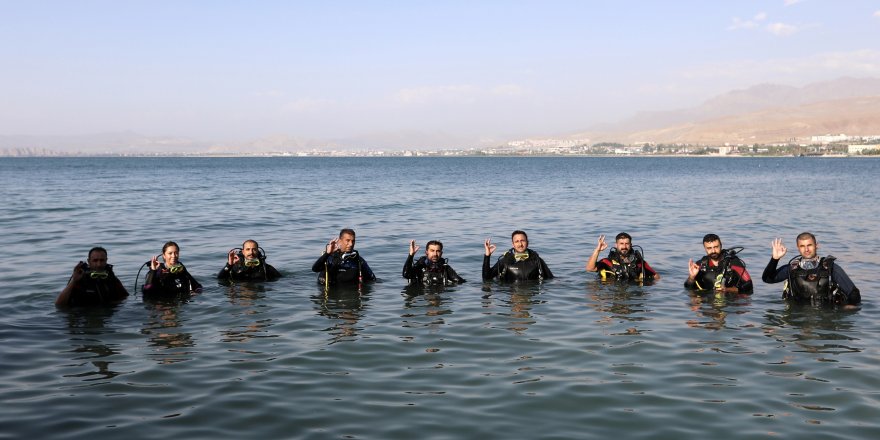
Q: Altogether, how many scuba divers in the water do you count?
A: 9